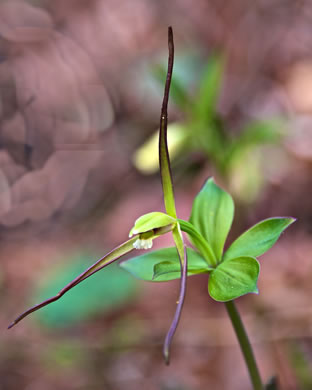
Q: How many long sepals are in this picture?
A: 3